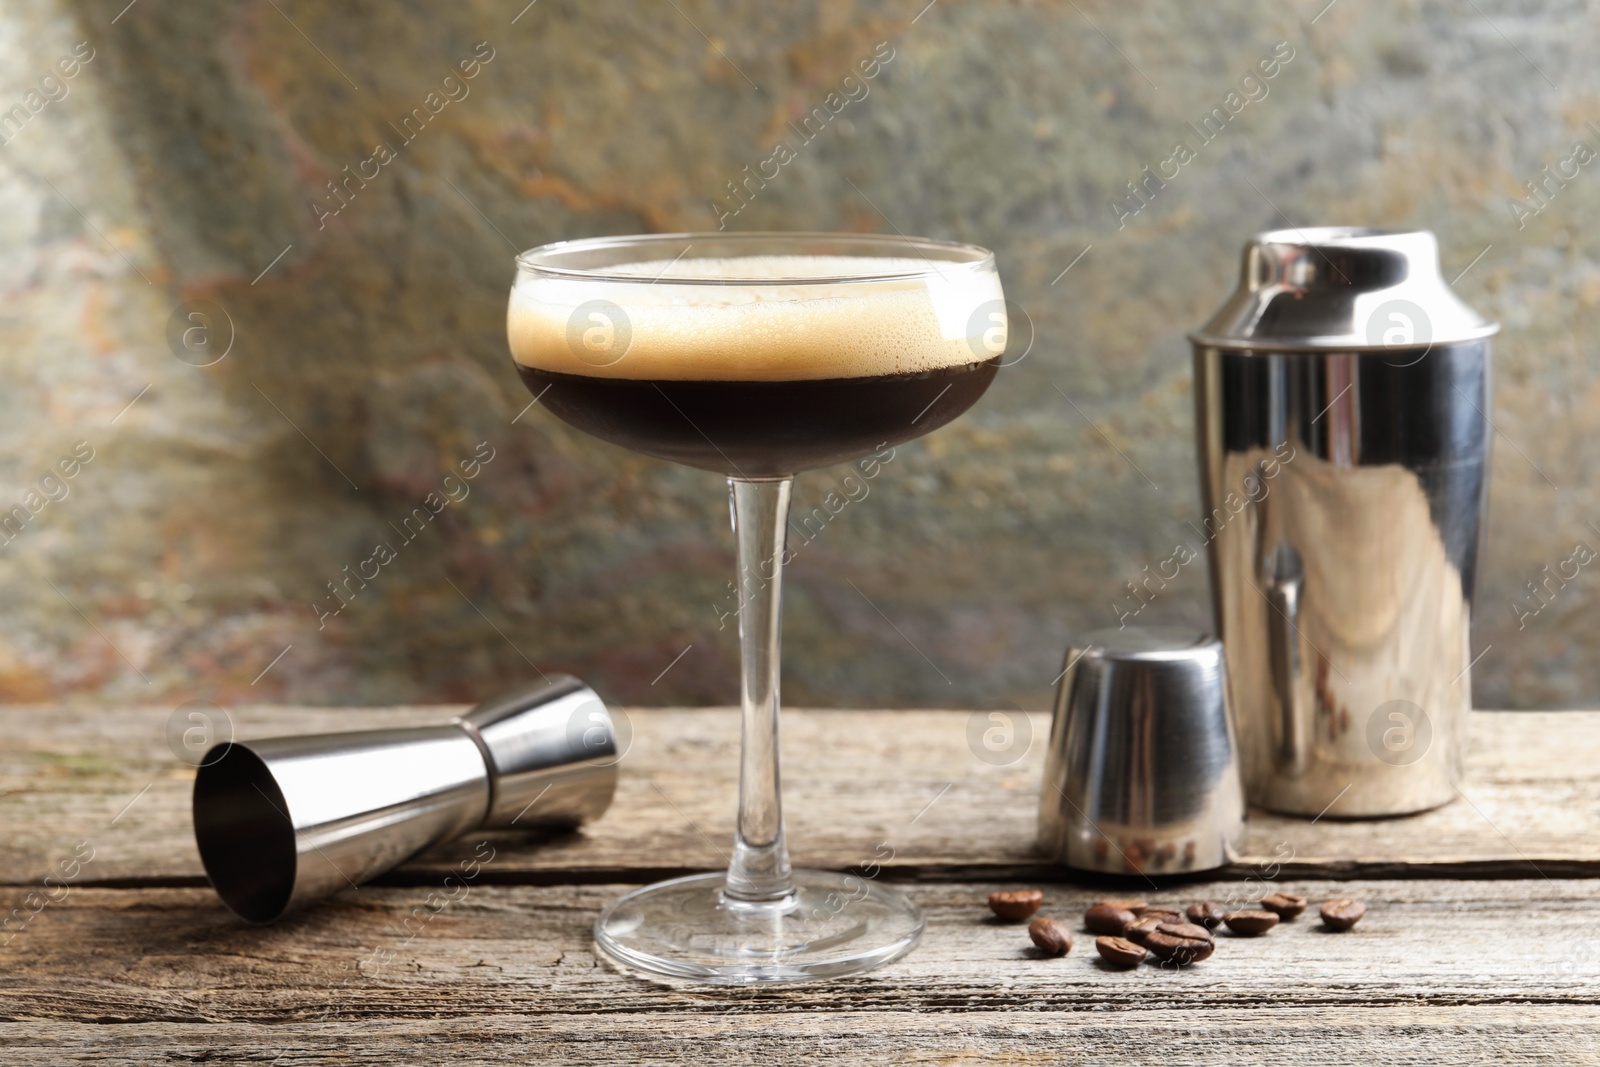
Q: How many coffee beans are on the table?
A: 12